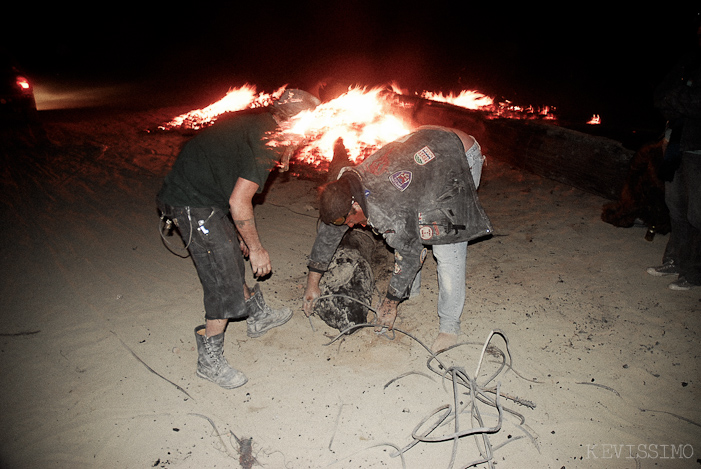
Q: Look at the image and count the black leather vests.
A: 0